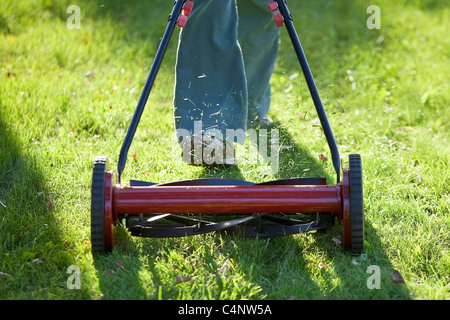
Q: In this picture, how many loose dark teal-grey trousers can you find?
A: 1